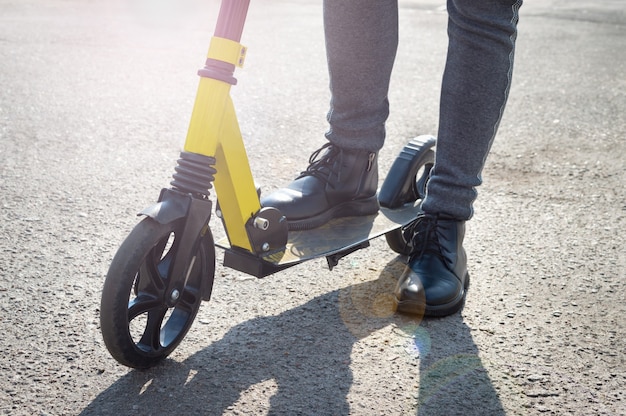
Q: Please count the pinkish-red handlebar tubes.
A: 1